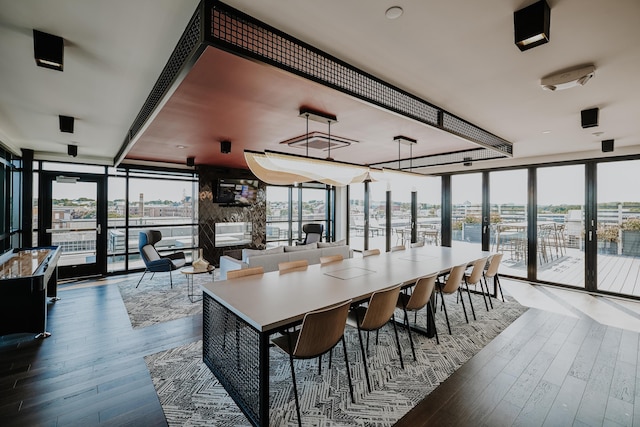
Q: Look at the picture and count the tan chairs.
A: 12